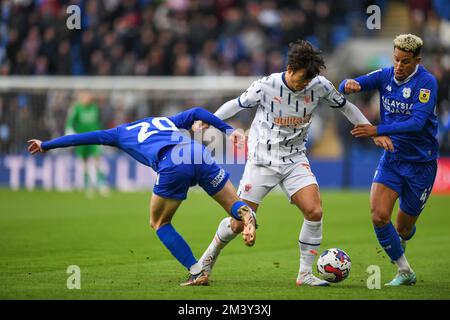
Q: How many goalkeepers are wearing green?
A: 1